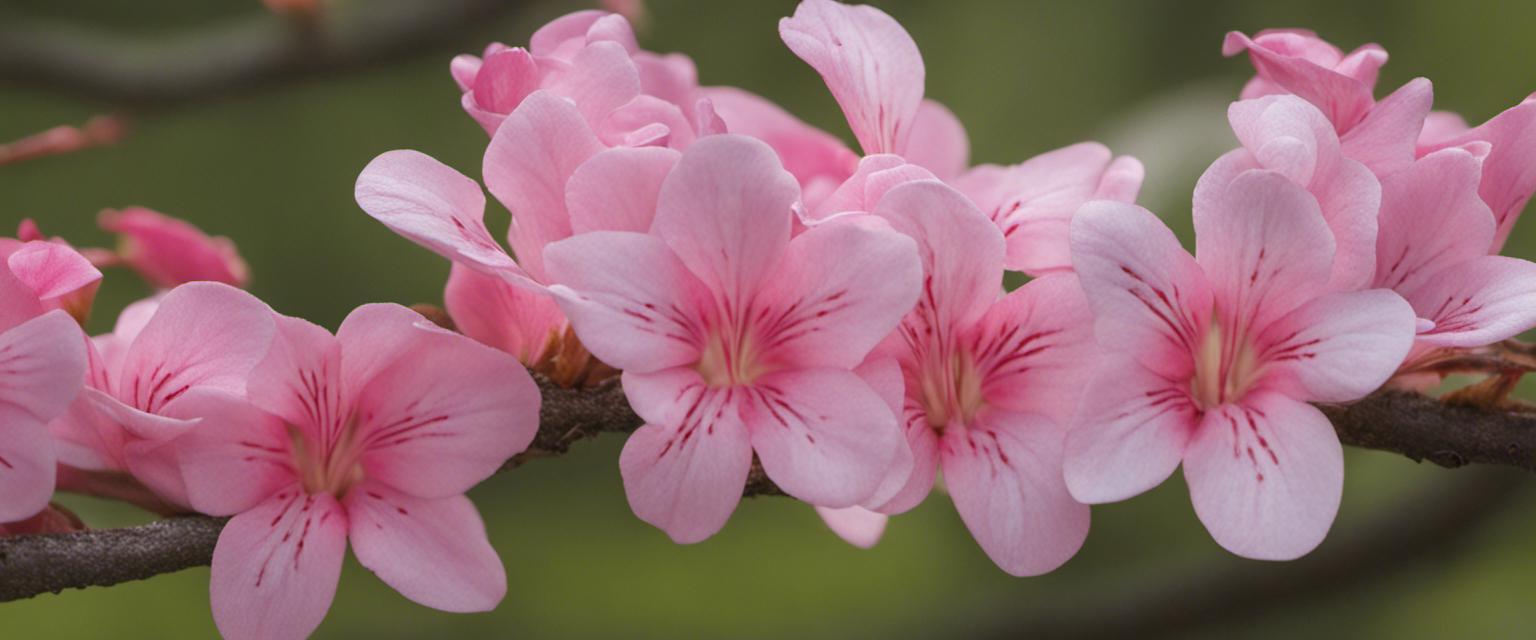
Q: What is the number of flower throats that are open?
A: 4